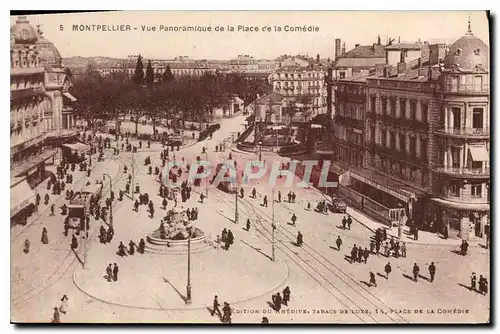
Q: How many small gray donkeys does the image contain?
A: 0